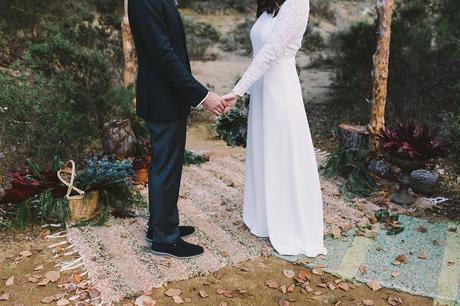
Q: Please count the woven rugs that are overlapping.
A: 2